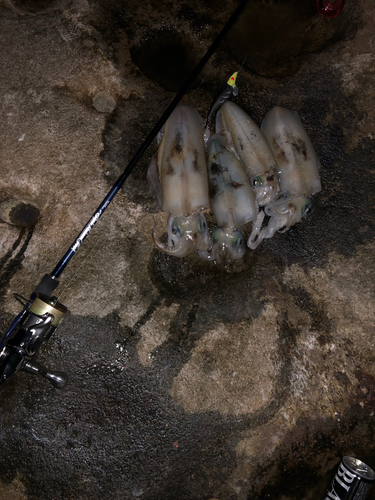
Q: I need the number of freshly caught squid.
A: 4